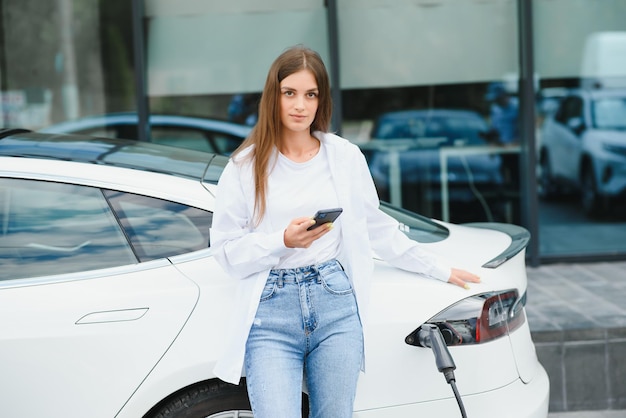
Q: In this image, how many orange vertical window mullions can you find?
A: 0